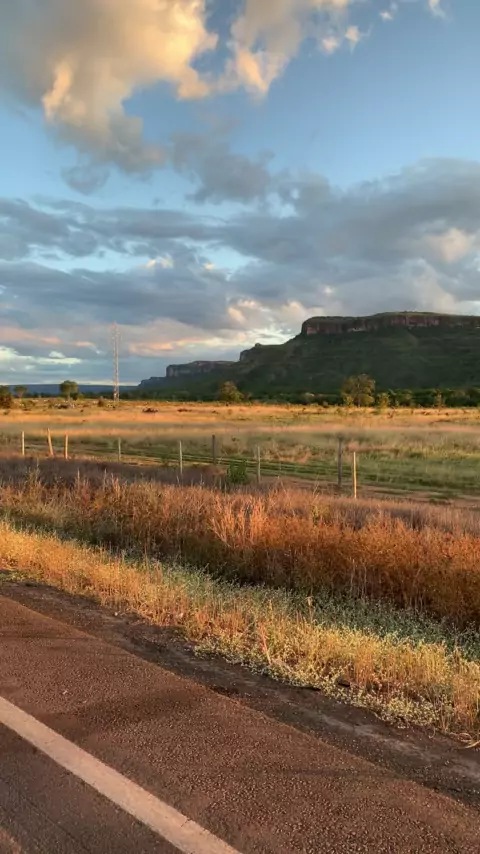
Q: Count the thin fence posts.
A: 9